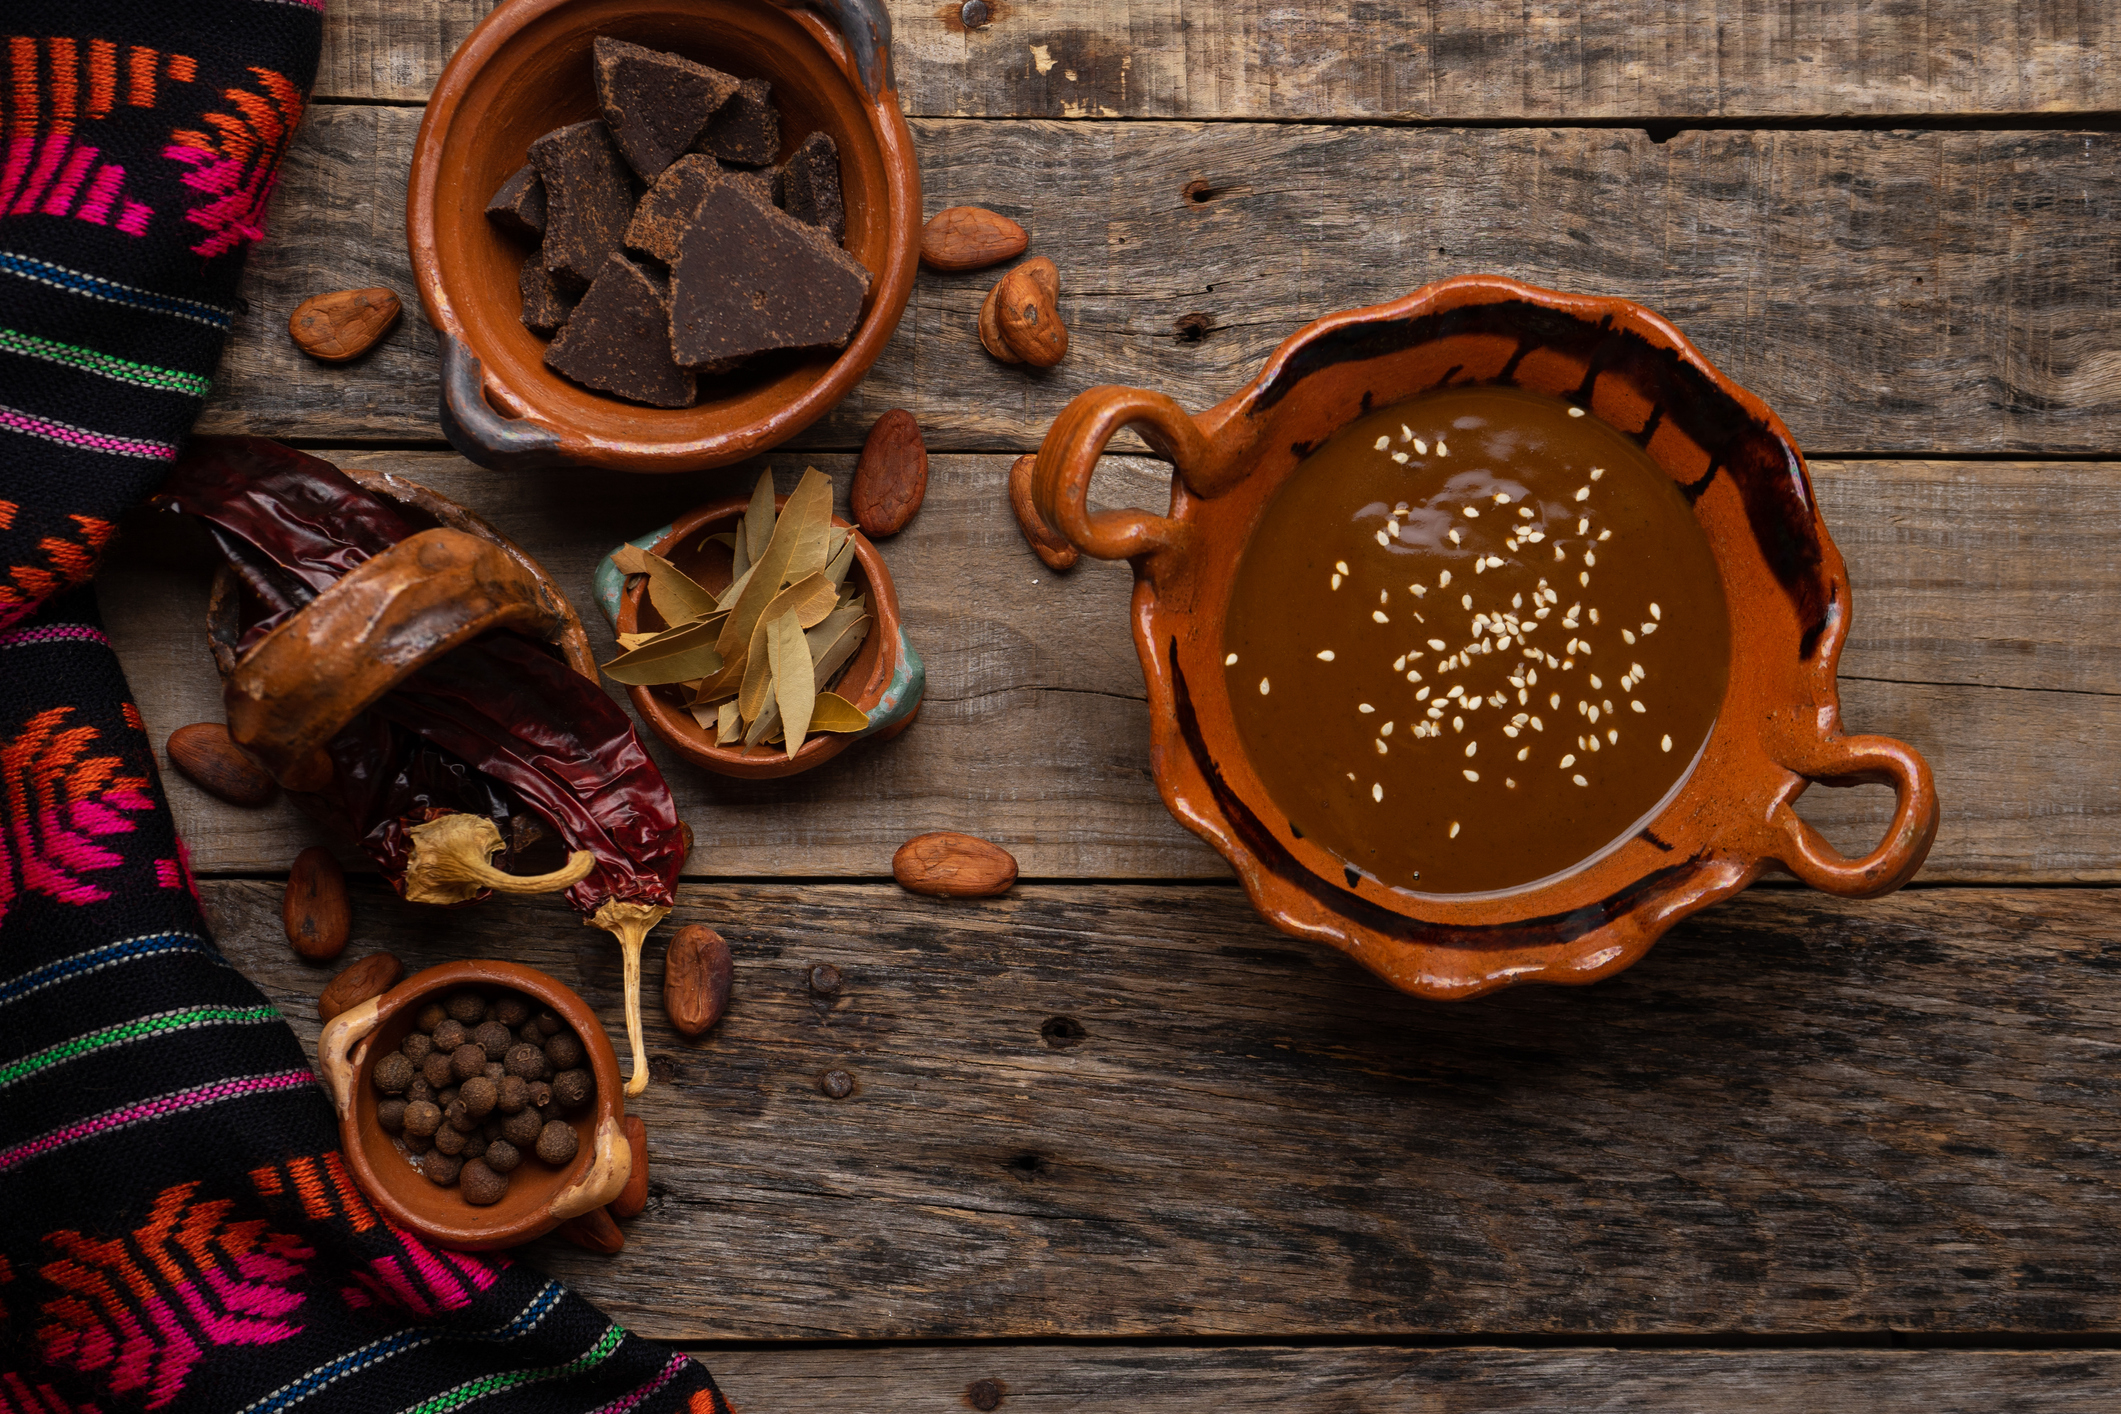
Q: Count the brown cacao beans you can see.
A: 13